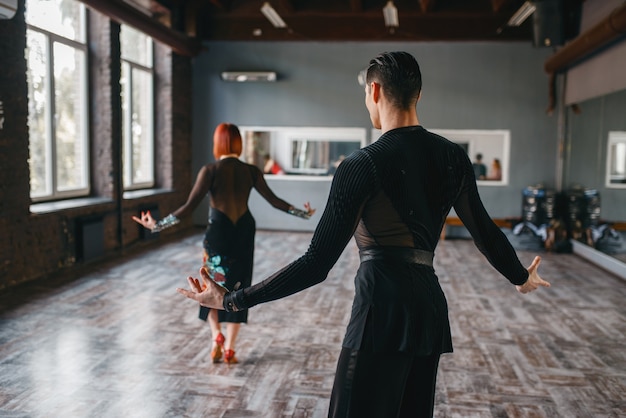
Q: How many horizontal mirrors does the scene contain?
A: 2